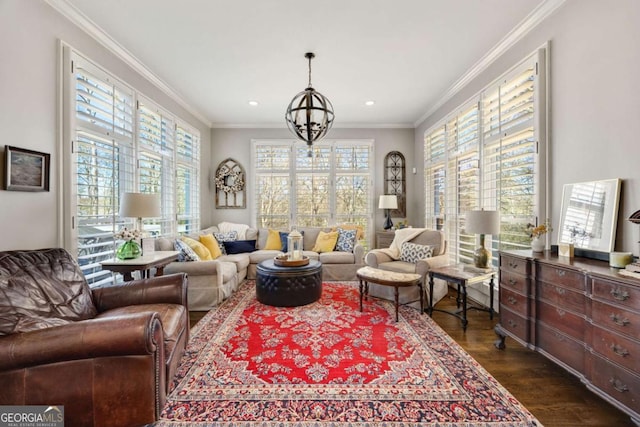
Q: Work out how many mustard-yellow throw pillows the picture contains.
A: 4